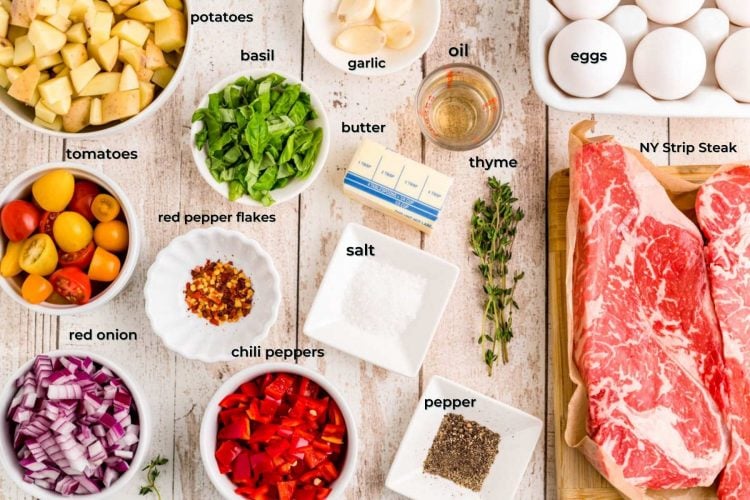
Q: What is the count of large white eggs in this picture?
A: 6